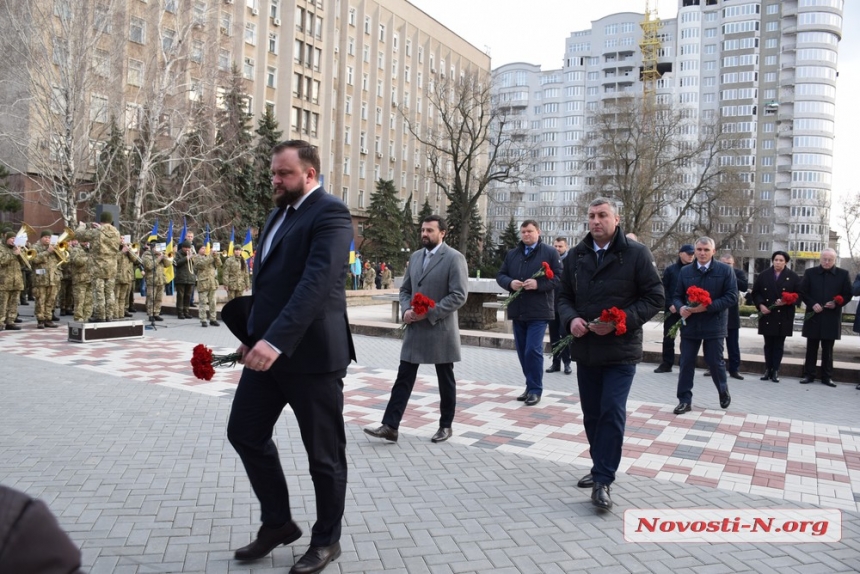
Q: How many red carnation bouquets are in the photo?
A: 7